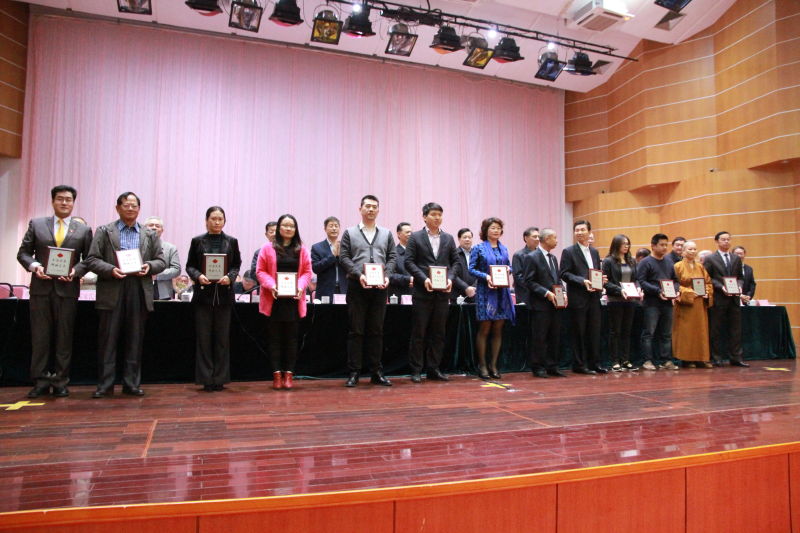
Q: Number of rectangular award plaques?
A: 13